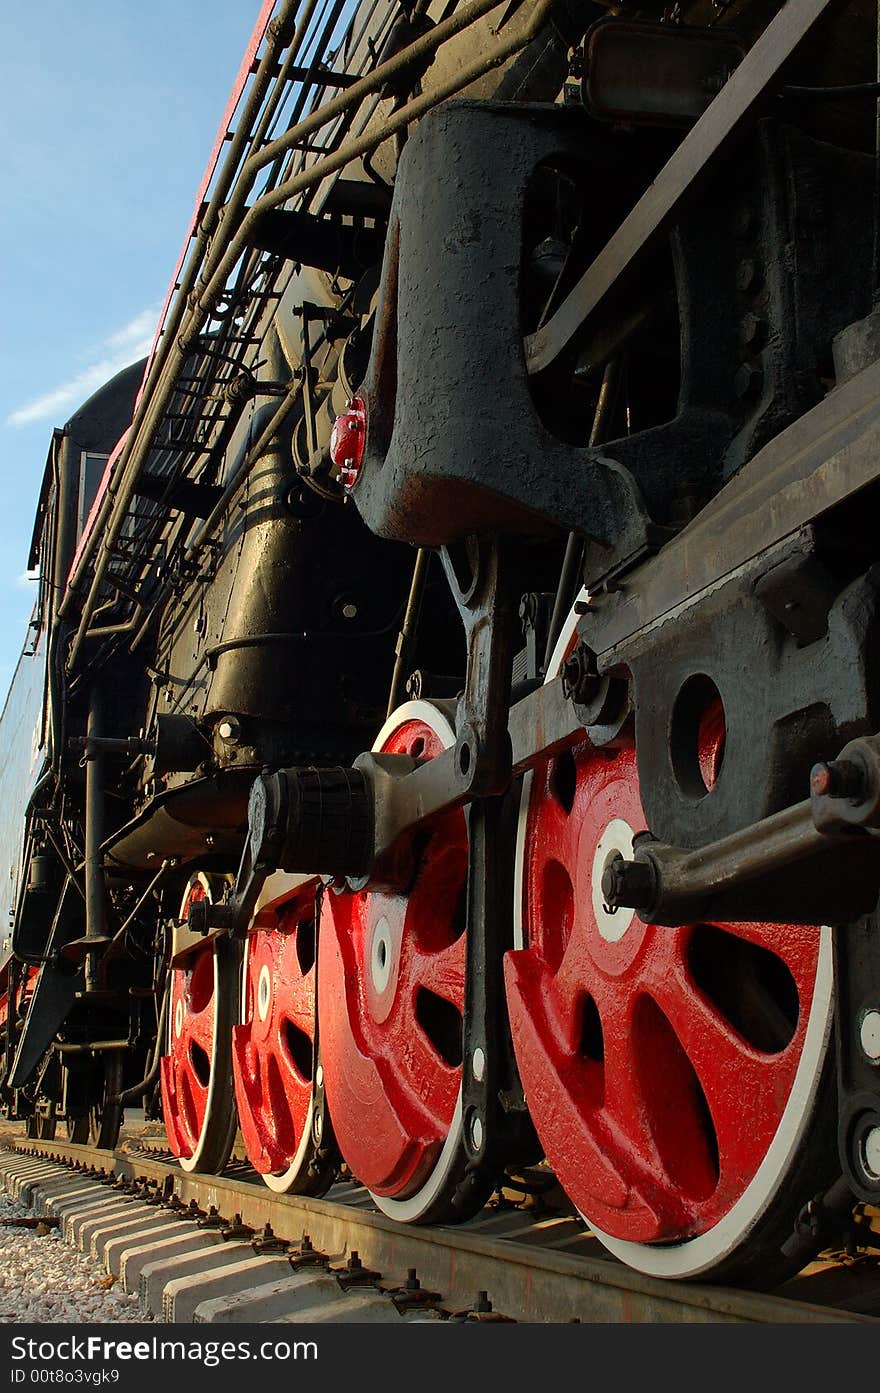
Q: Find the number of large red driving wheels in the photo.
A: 4